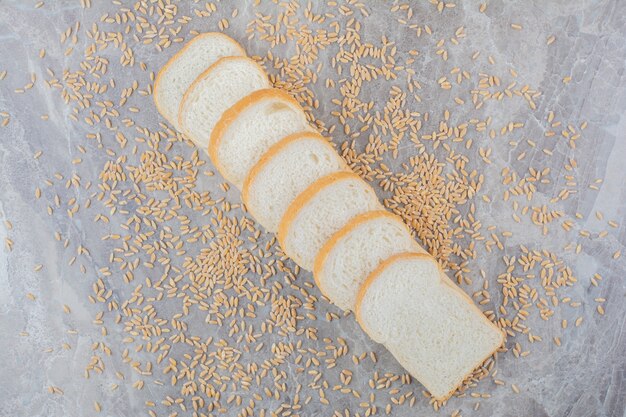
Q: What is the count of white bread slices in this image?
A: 7